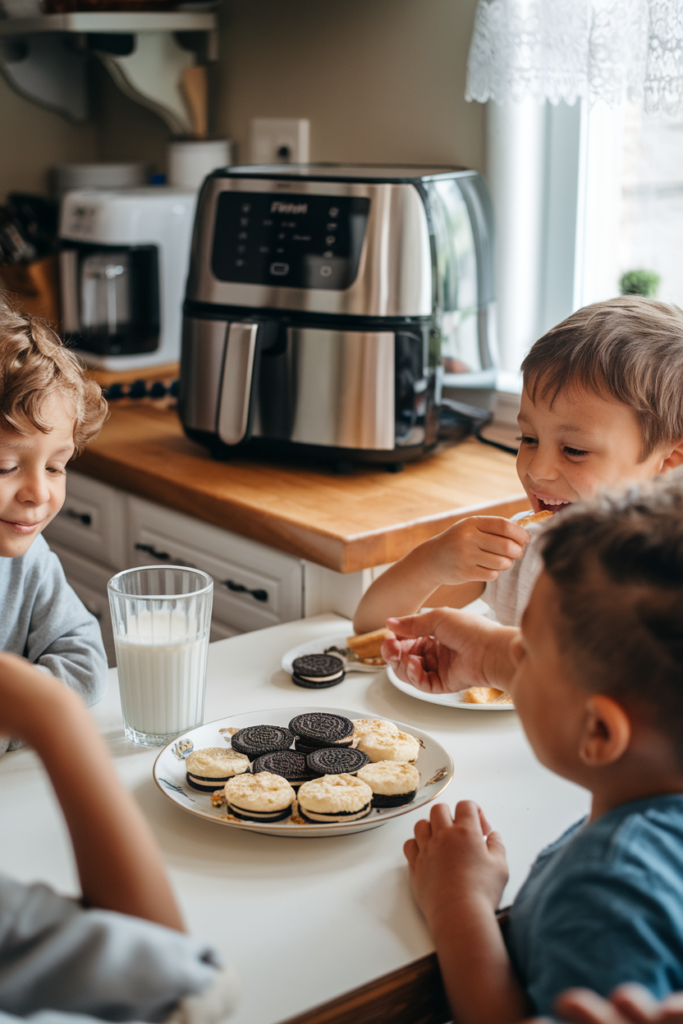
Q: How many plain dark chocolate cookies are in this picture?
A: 5